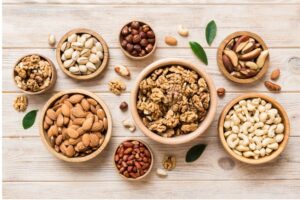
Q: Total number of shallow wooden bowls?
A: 8